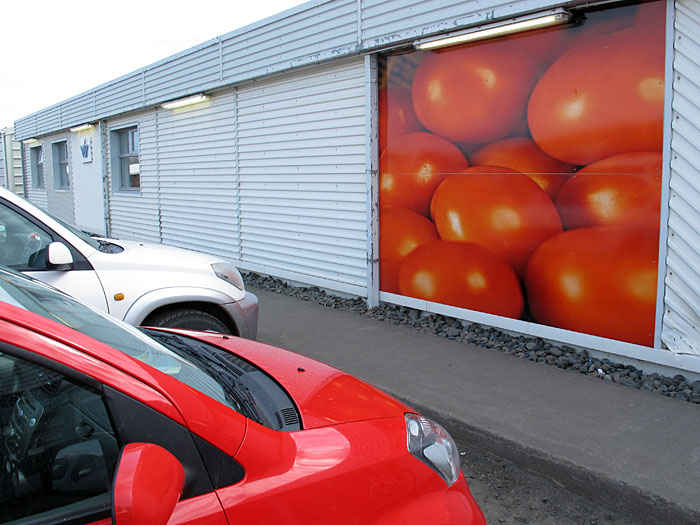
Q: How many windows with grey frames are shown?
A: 3